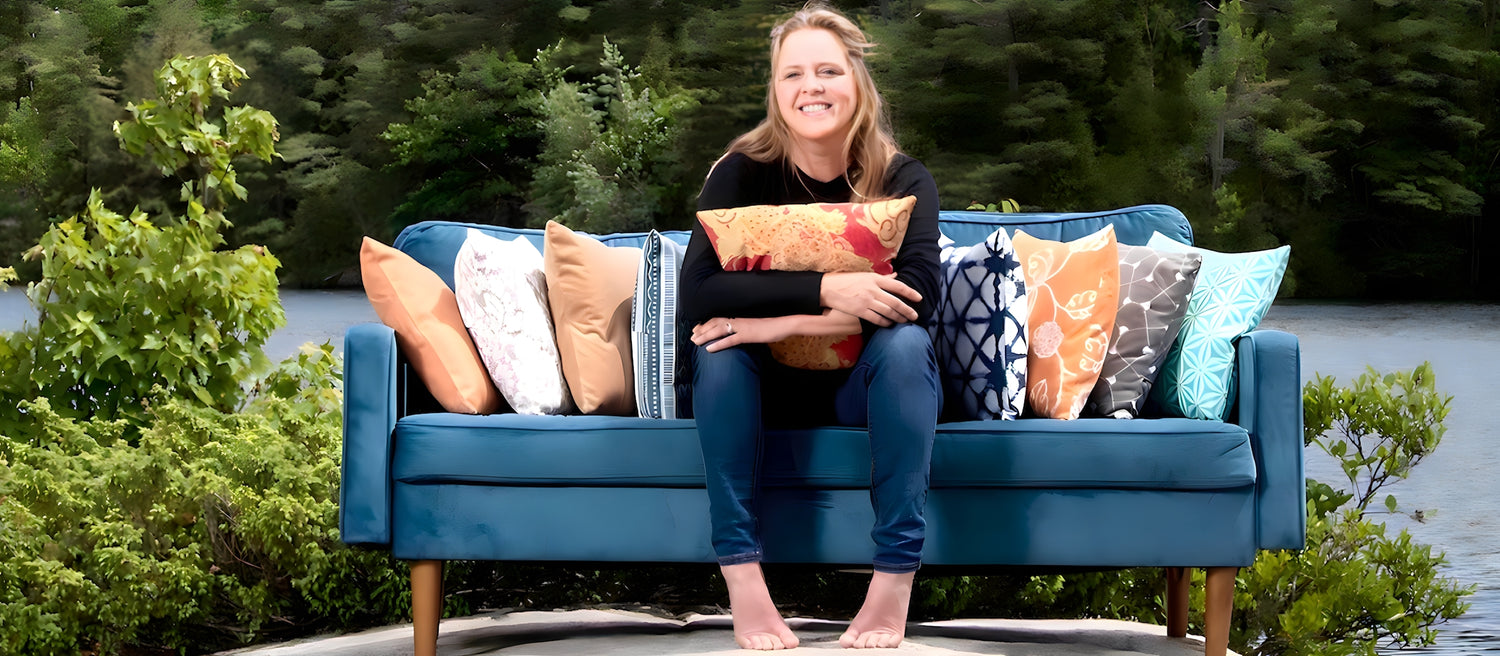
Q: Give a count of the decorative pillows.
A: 9